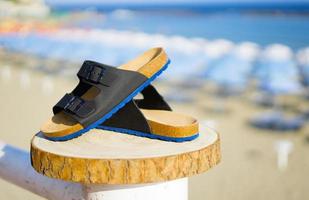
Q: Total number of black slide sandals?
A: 2